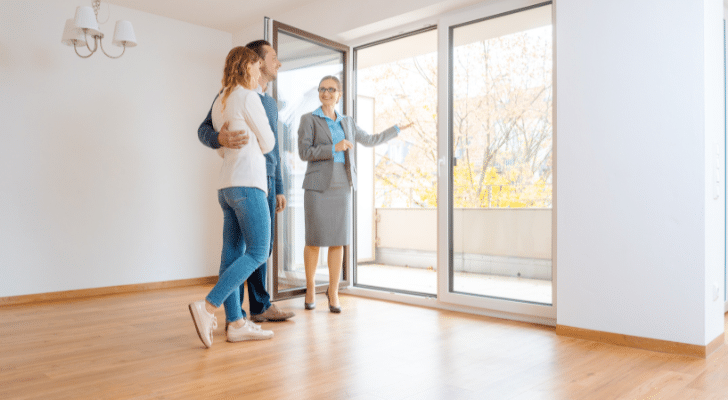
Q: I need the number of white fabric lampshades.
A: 3